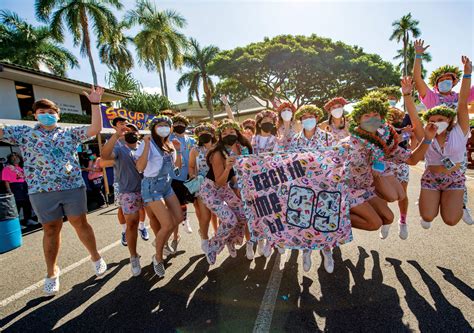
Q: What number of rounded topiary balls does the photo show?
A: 0